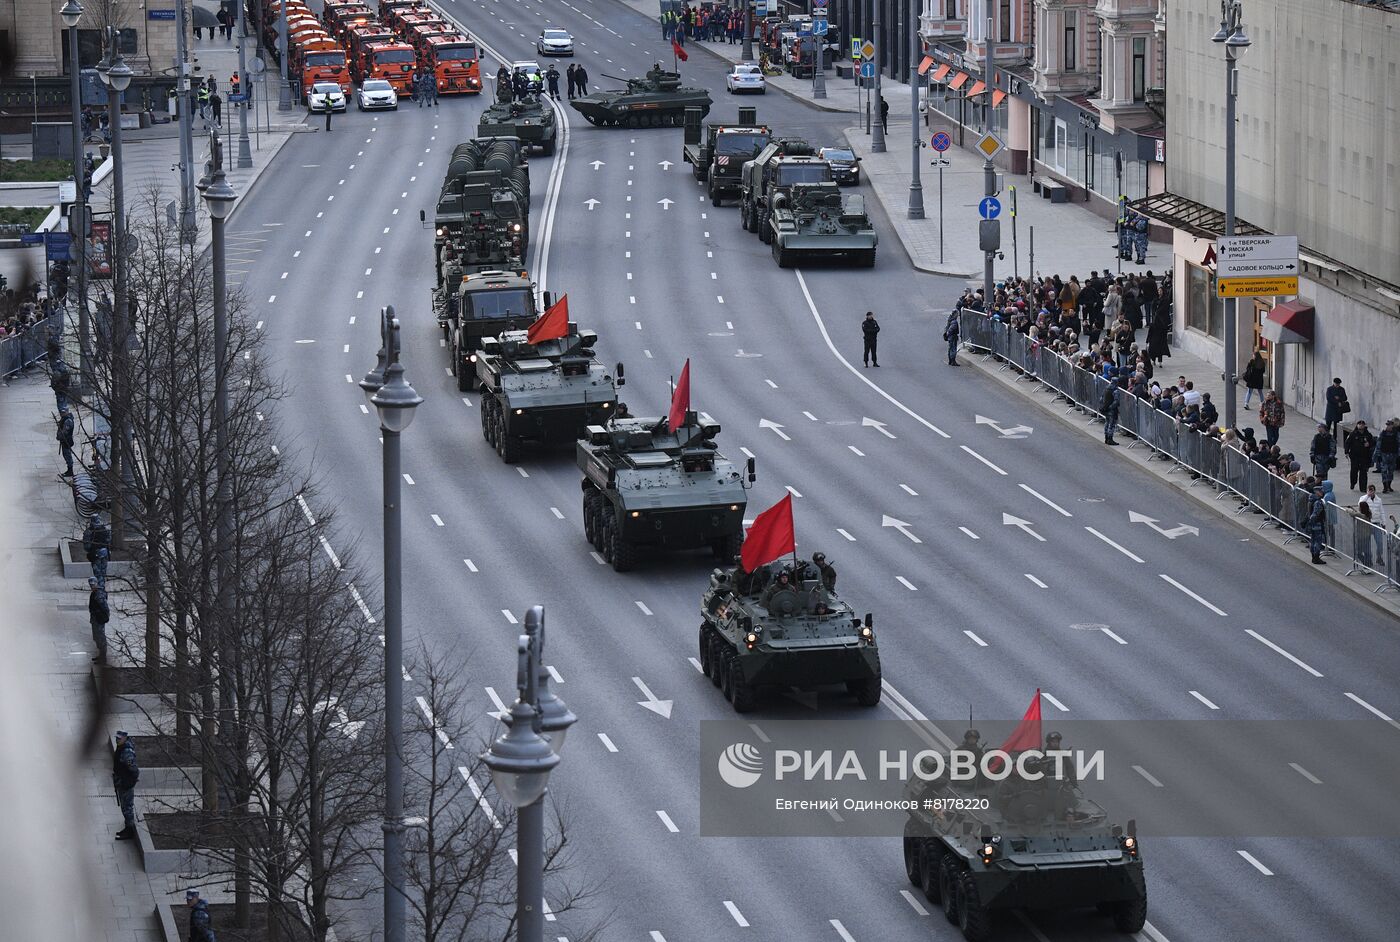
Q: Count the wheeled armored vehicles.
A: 4